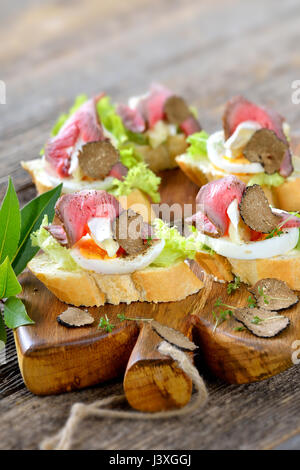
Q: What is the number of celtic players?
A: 0